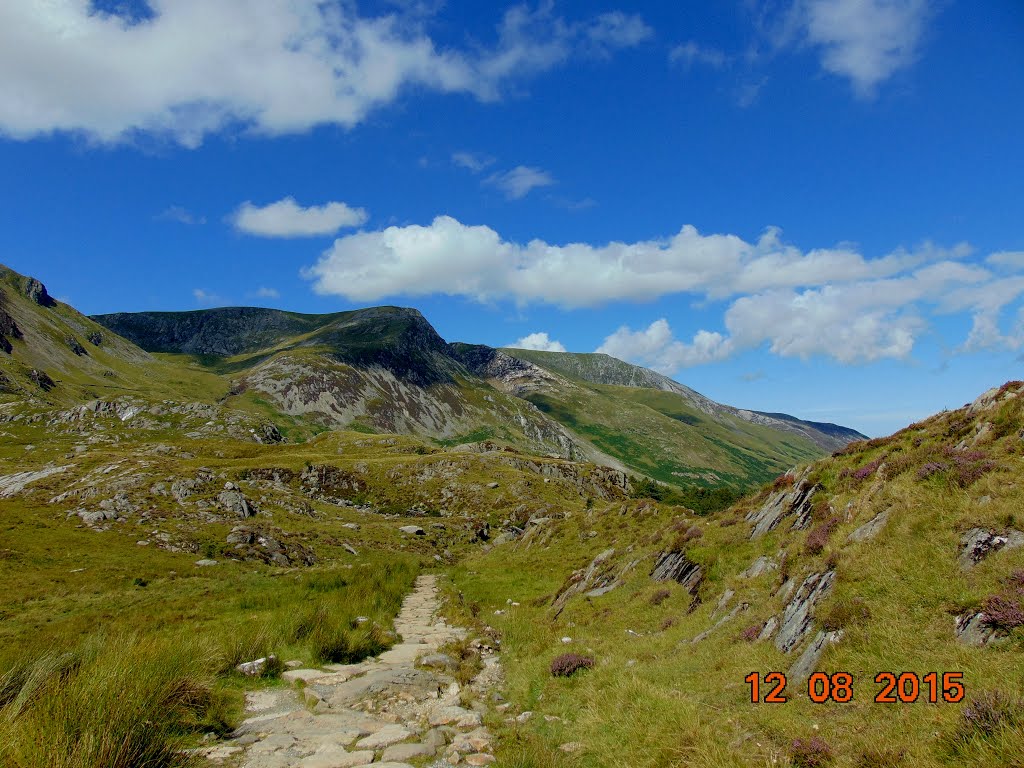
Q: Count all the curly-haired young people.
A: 0